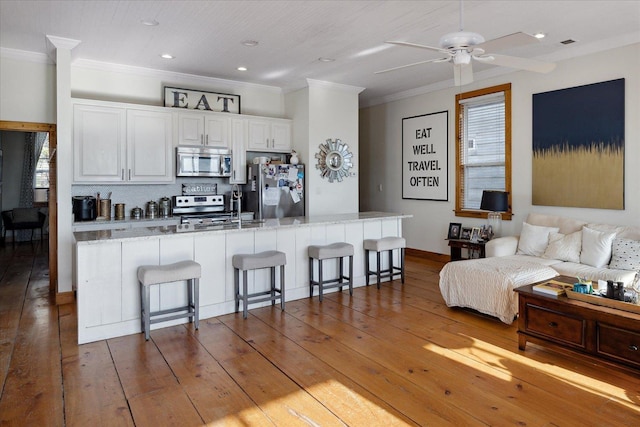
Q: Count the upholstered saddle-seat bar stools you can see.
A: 4